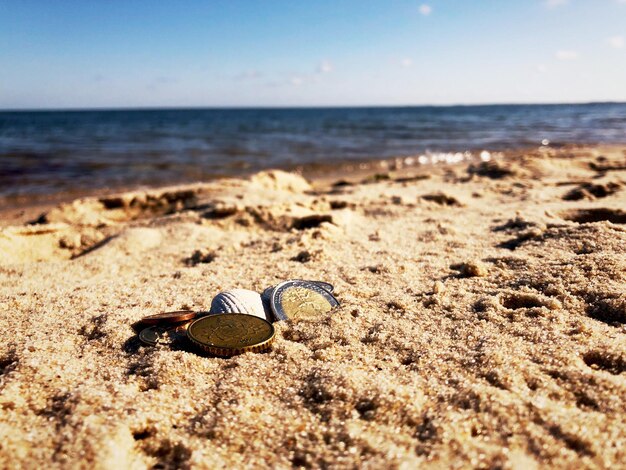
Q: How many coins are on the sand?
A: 5